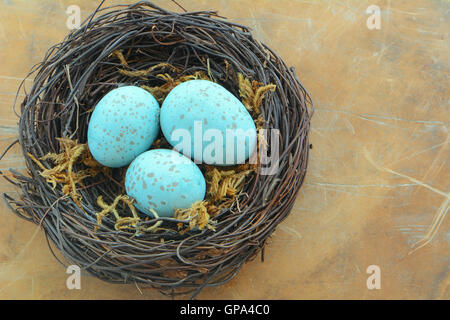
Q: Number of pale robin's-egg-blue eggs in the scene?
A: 3